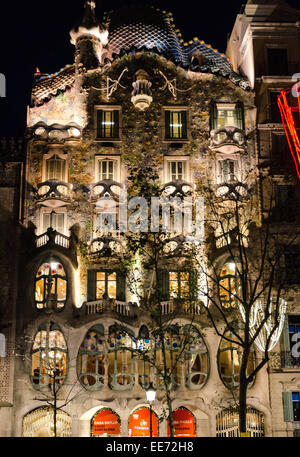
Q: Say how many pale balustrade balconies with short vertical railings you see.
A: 4